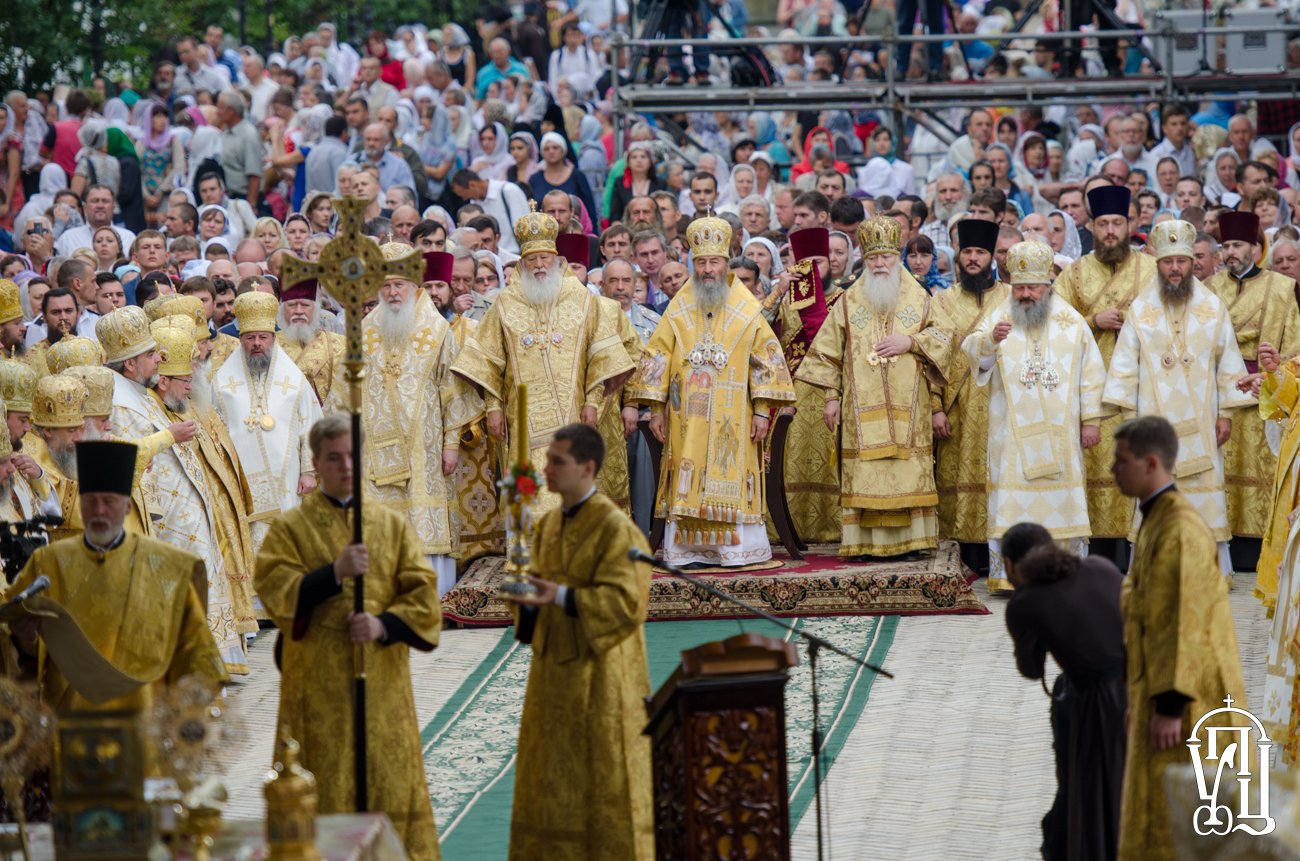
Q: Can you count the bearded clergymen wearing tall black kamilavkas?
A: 2